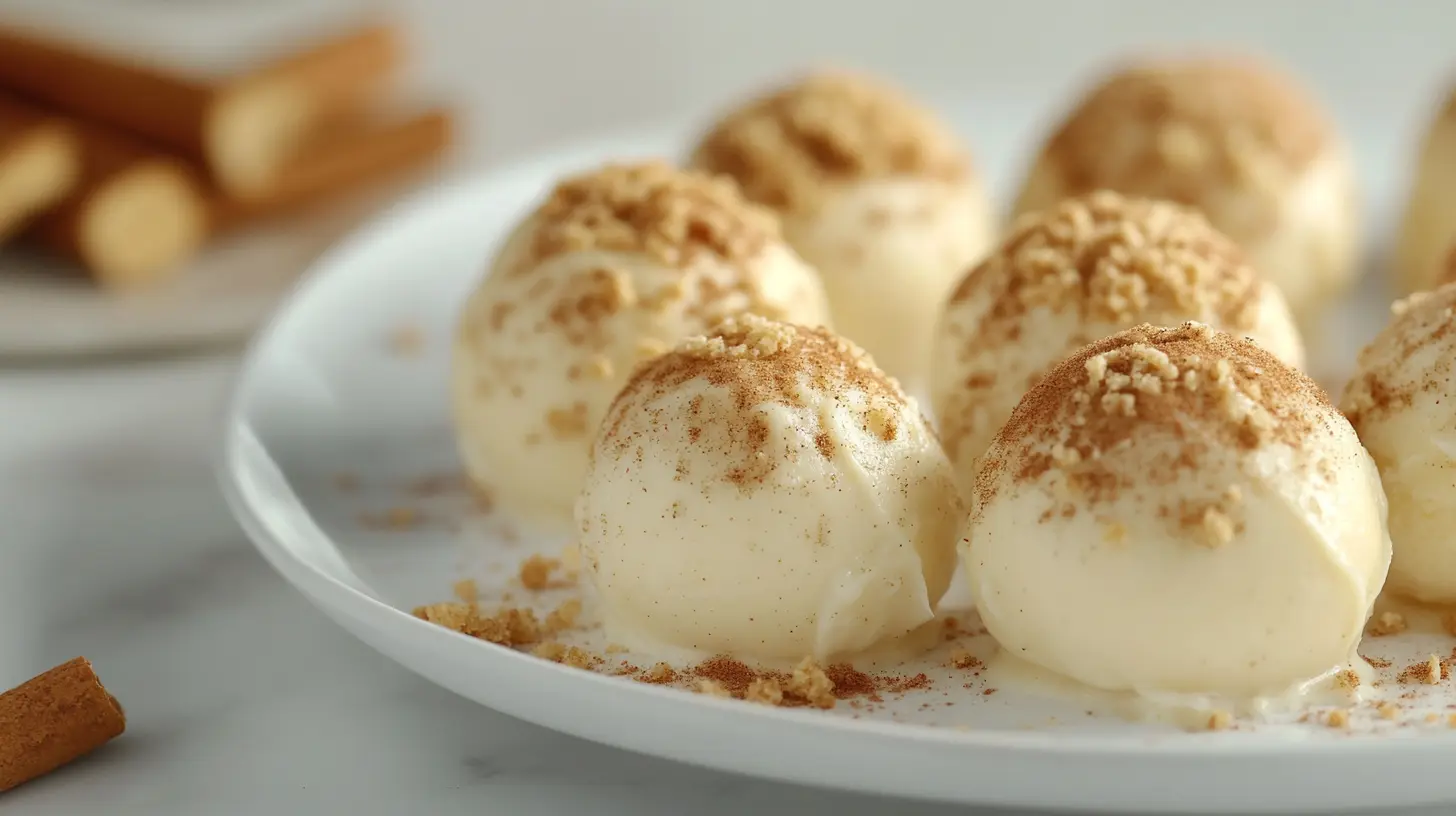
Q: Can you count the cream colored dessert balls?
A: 8